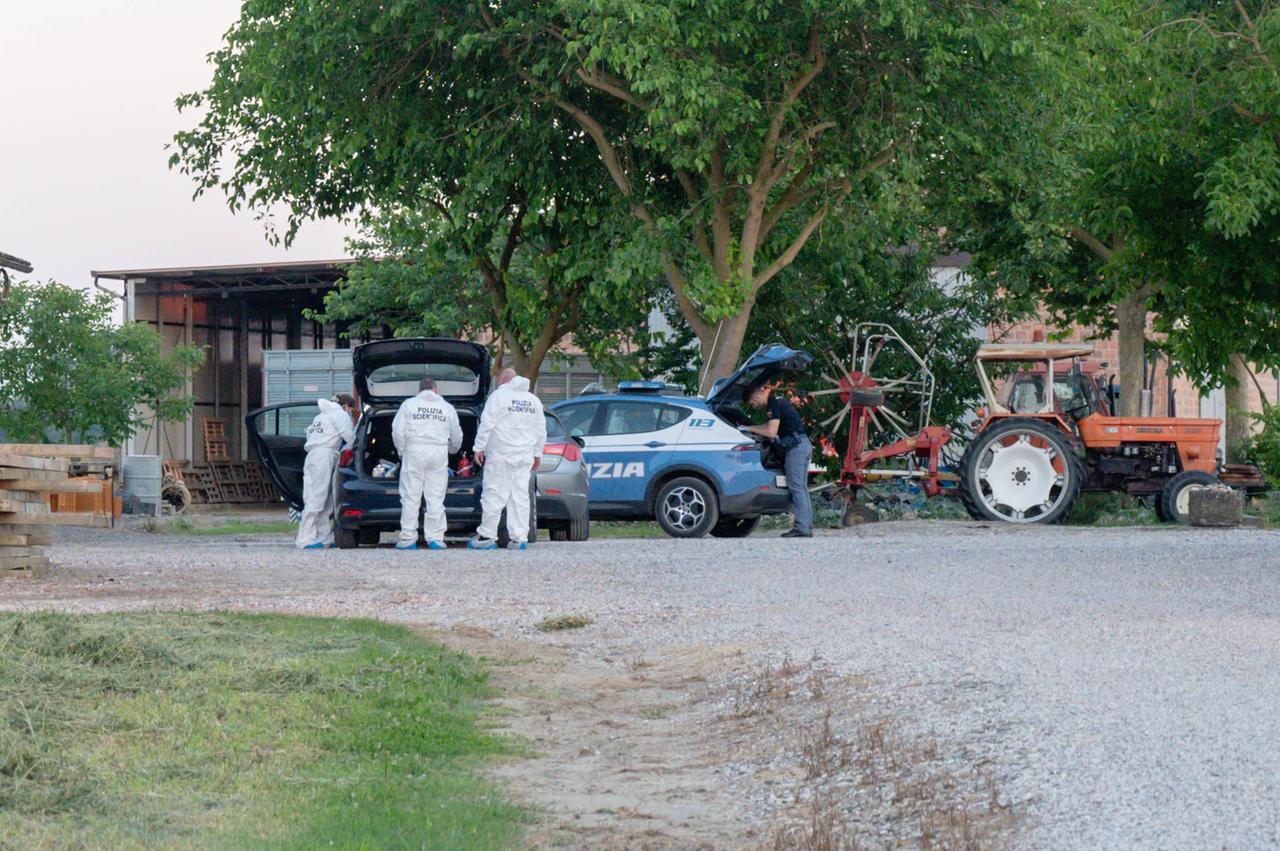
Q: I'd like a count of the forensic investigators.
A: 3